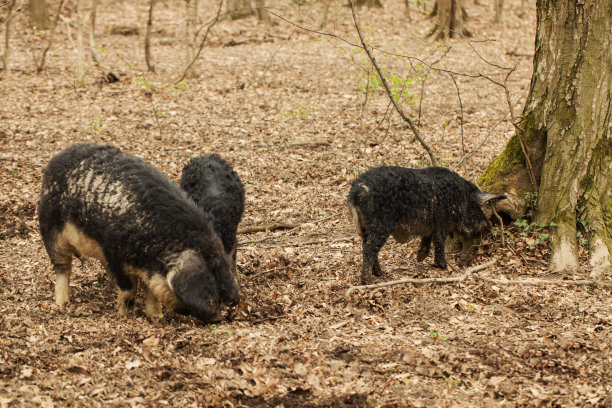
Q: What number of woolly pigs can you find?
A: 3